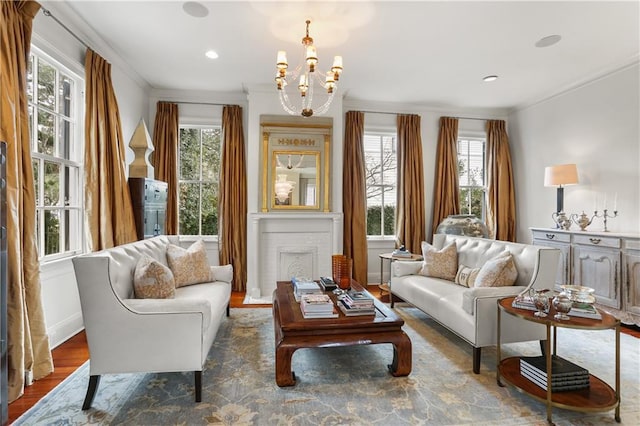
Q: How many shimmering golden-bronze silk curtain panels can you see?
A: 8